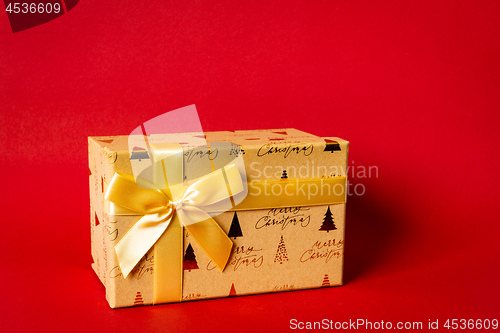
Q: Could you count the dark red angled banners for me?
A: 1